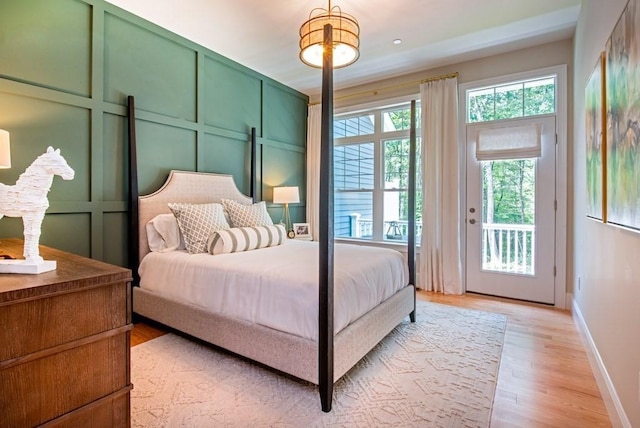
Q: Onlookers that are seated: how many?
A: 0